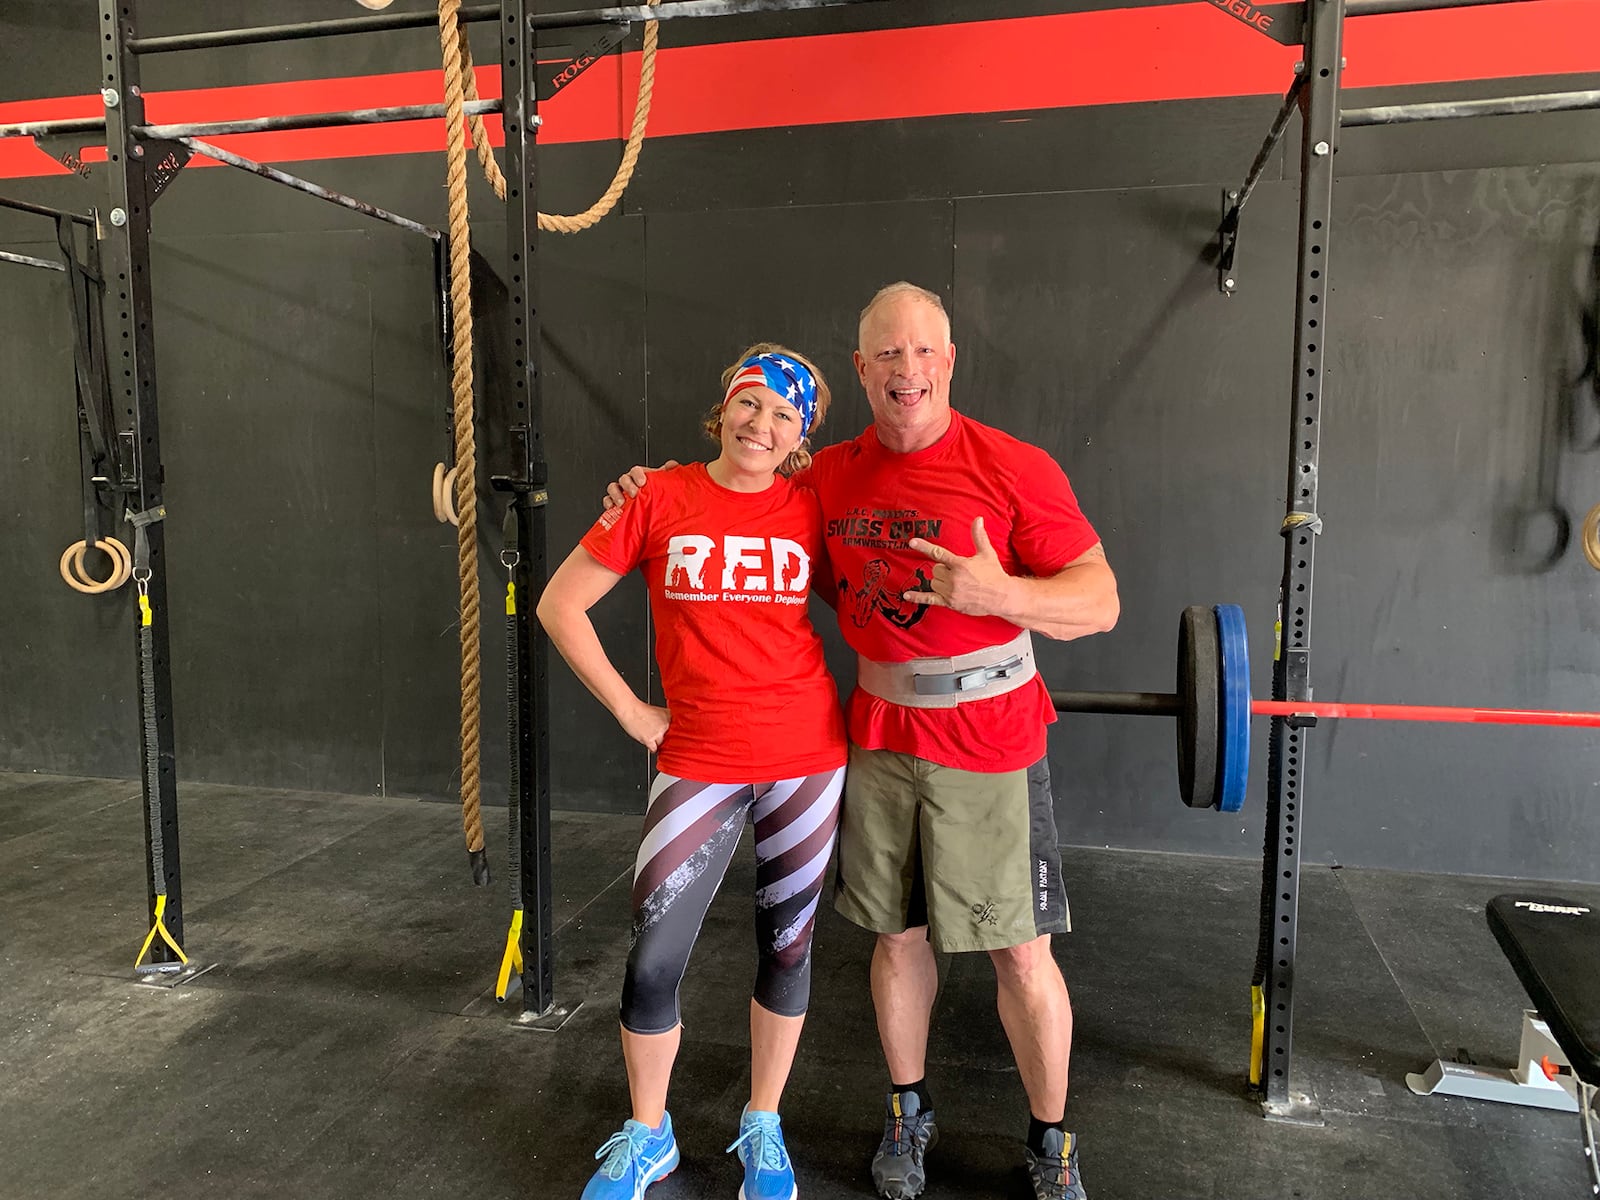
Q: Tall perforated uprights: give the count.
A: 3